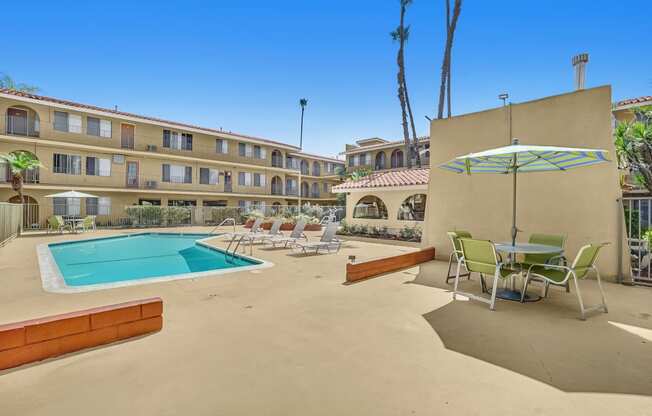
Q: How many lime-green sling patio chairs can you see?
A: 6